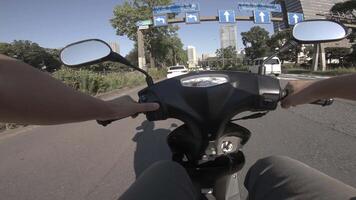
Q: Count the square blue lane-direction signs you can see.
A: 5